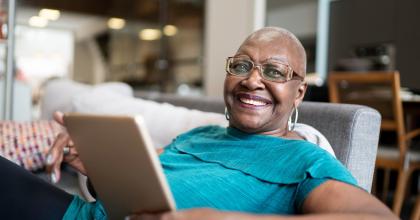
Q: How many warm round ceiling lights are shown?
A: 5